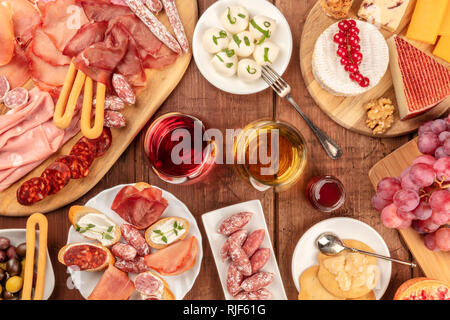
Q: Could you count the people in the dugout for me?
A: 0